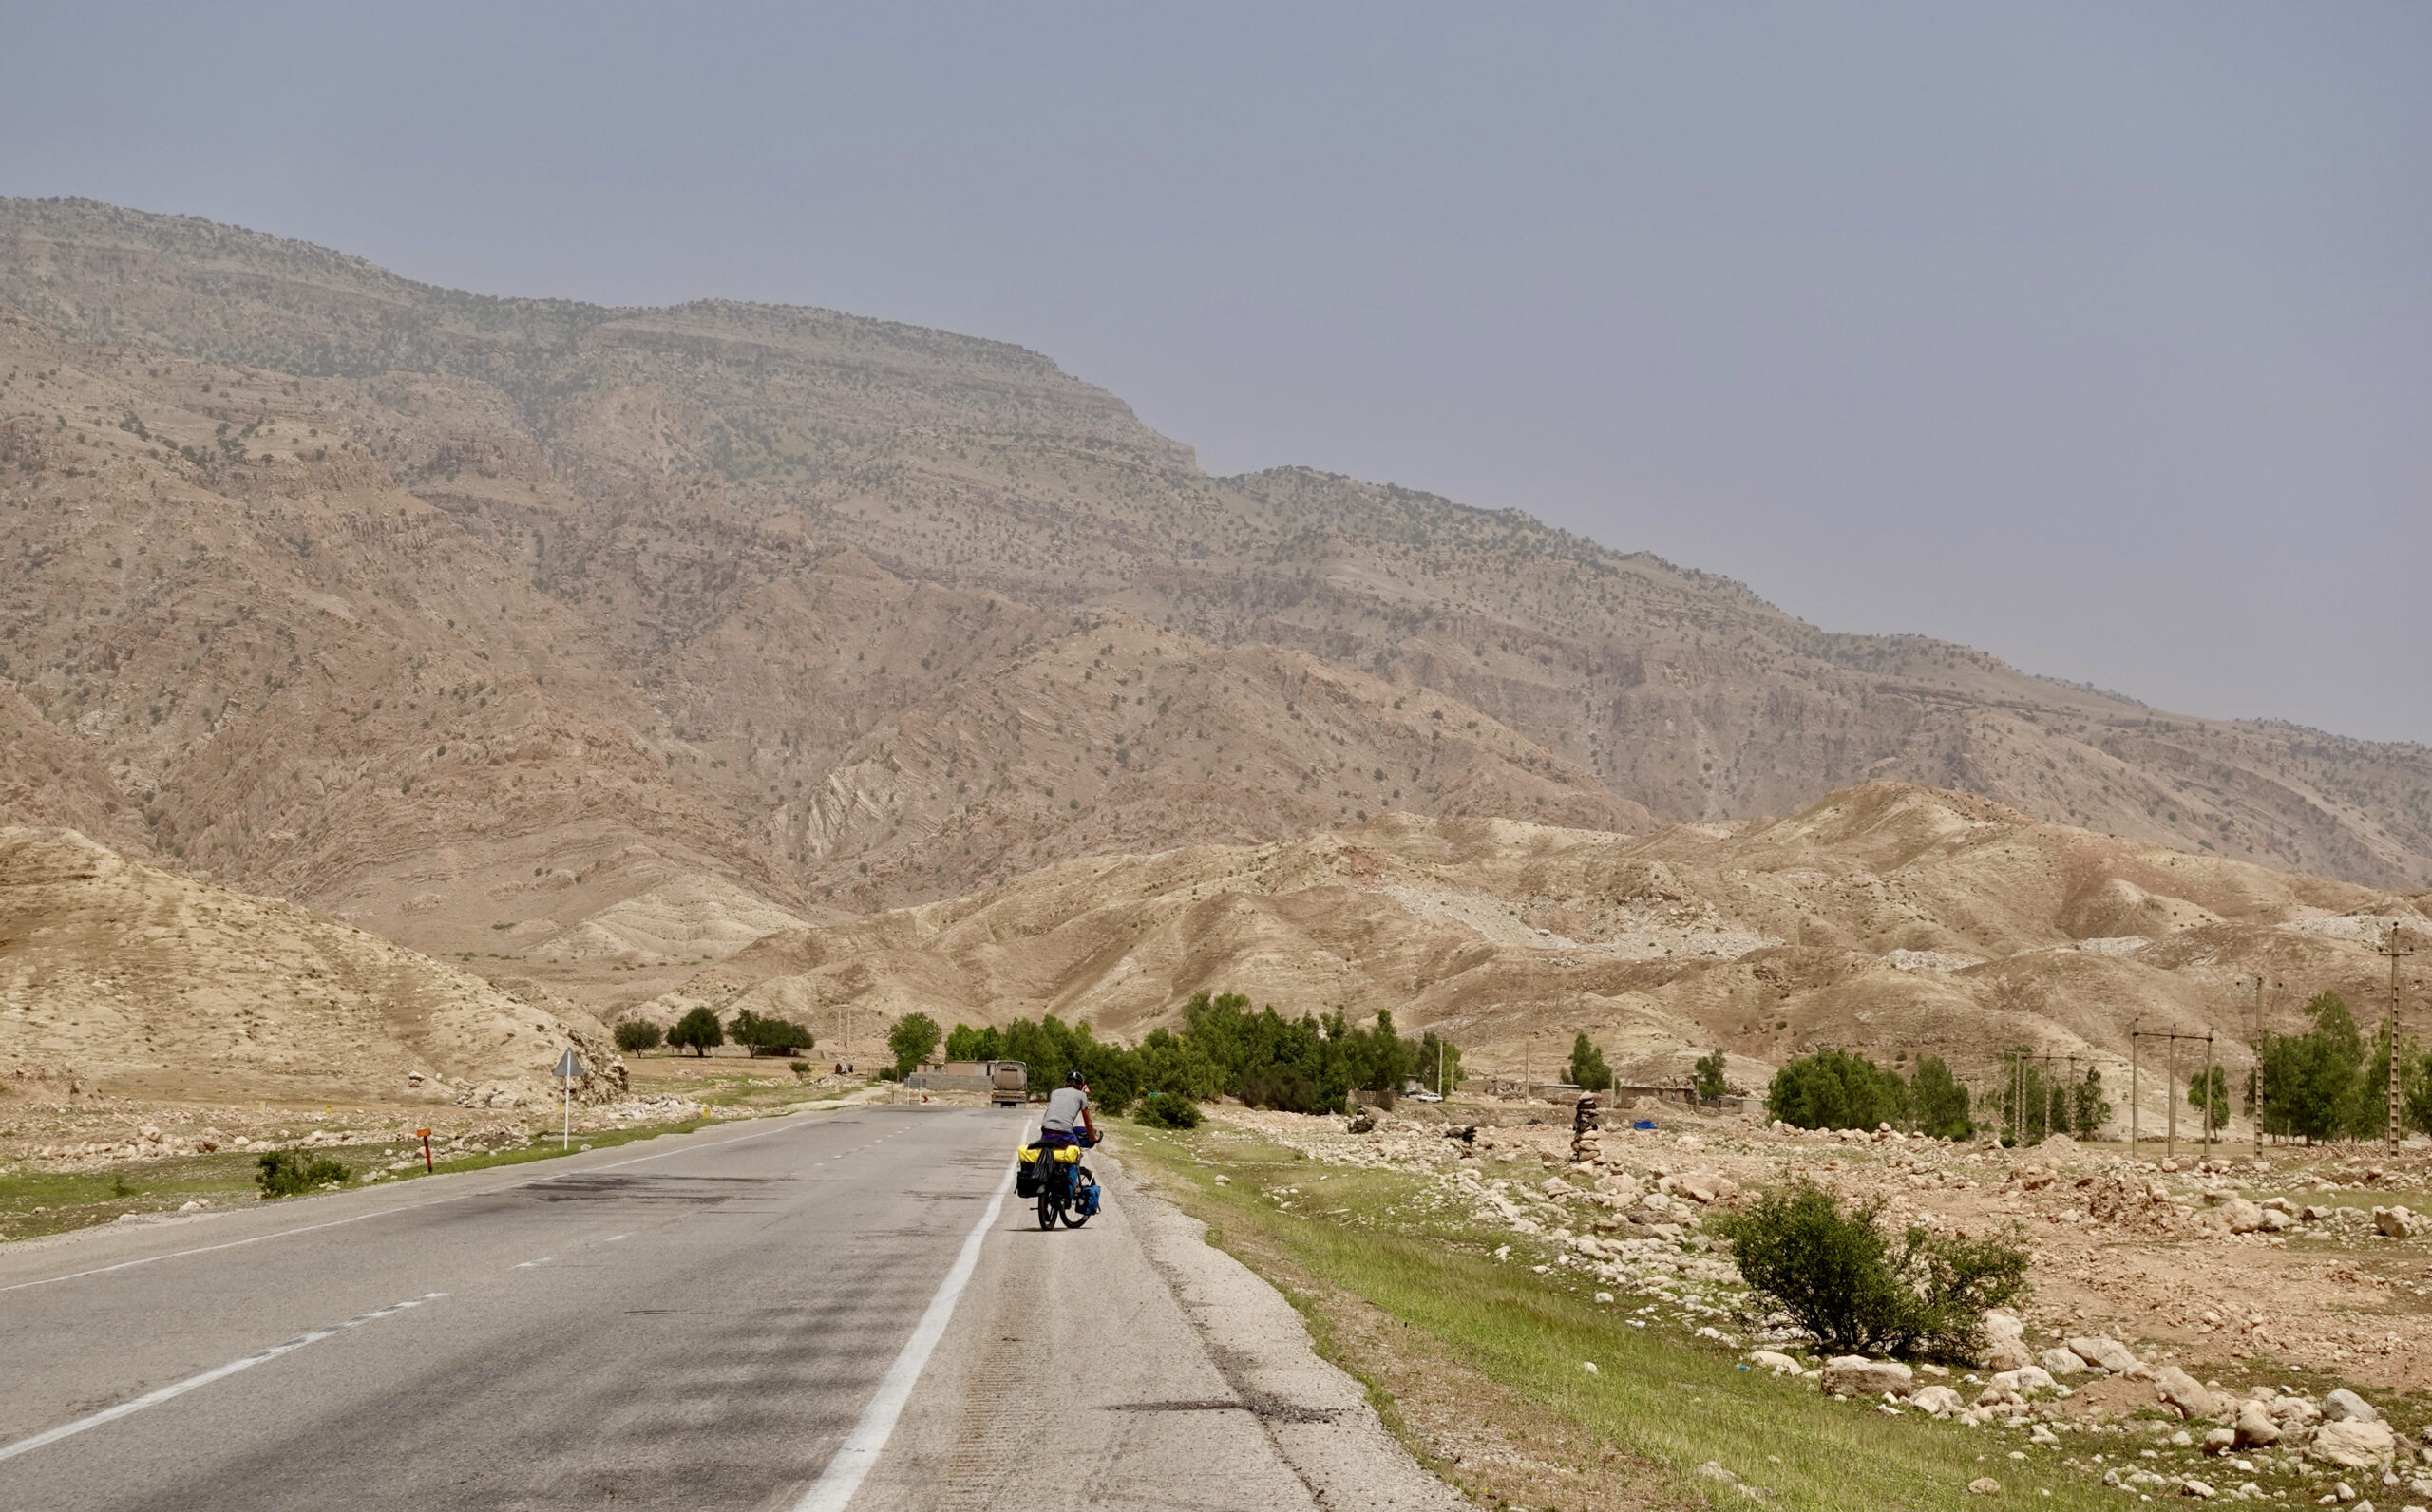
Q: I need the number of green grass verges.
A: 2